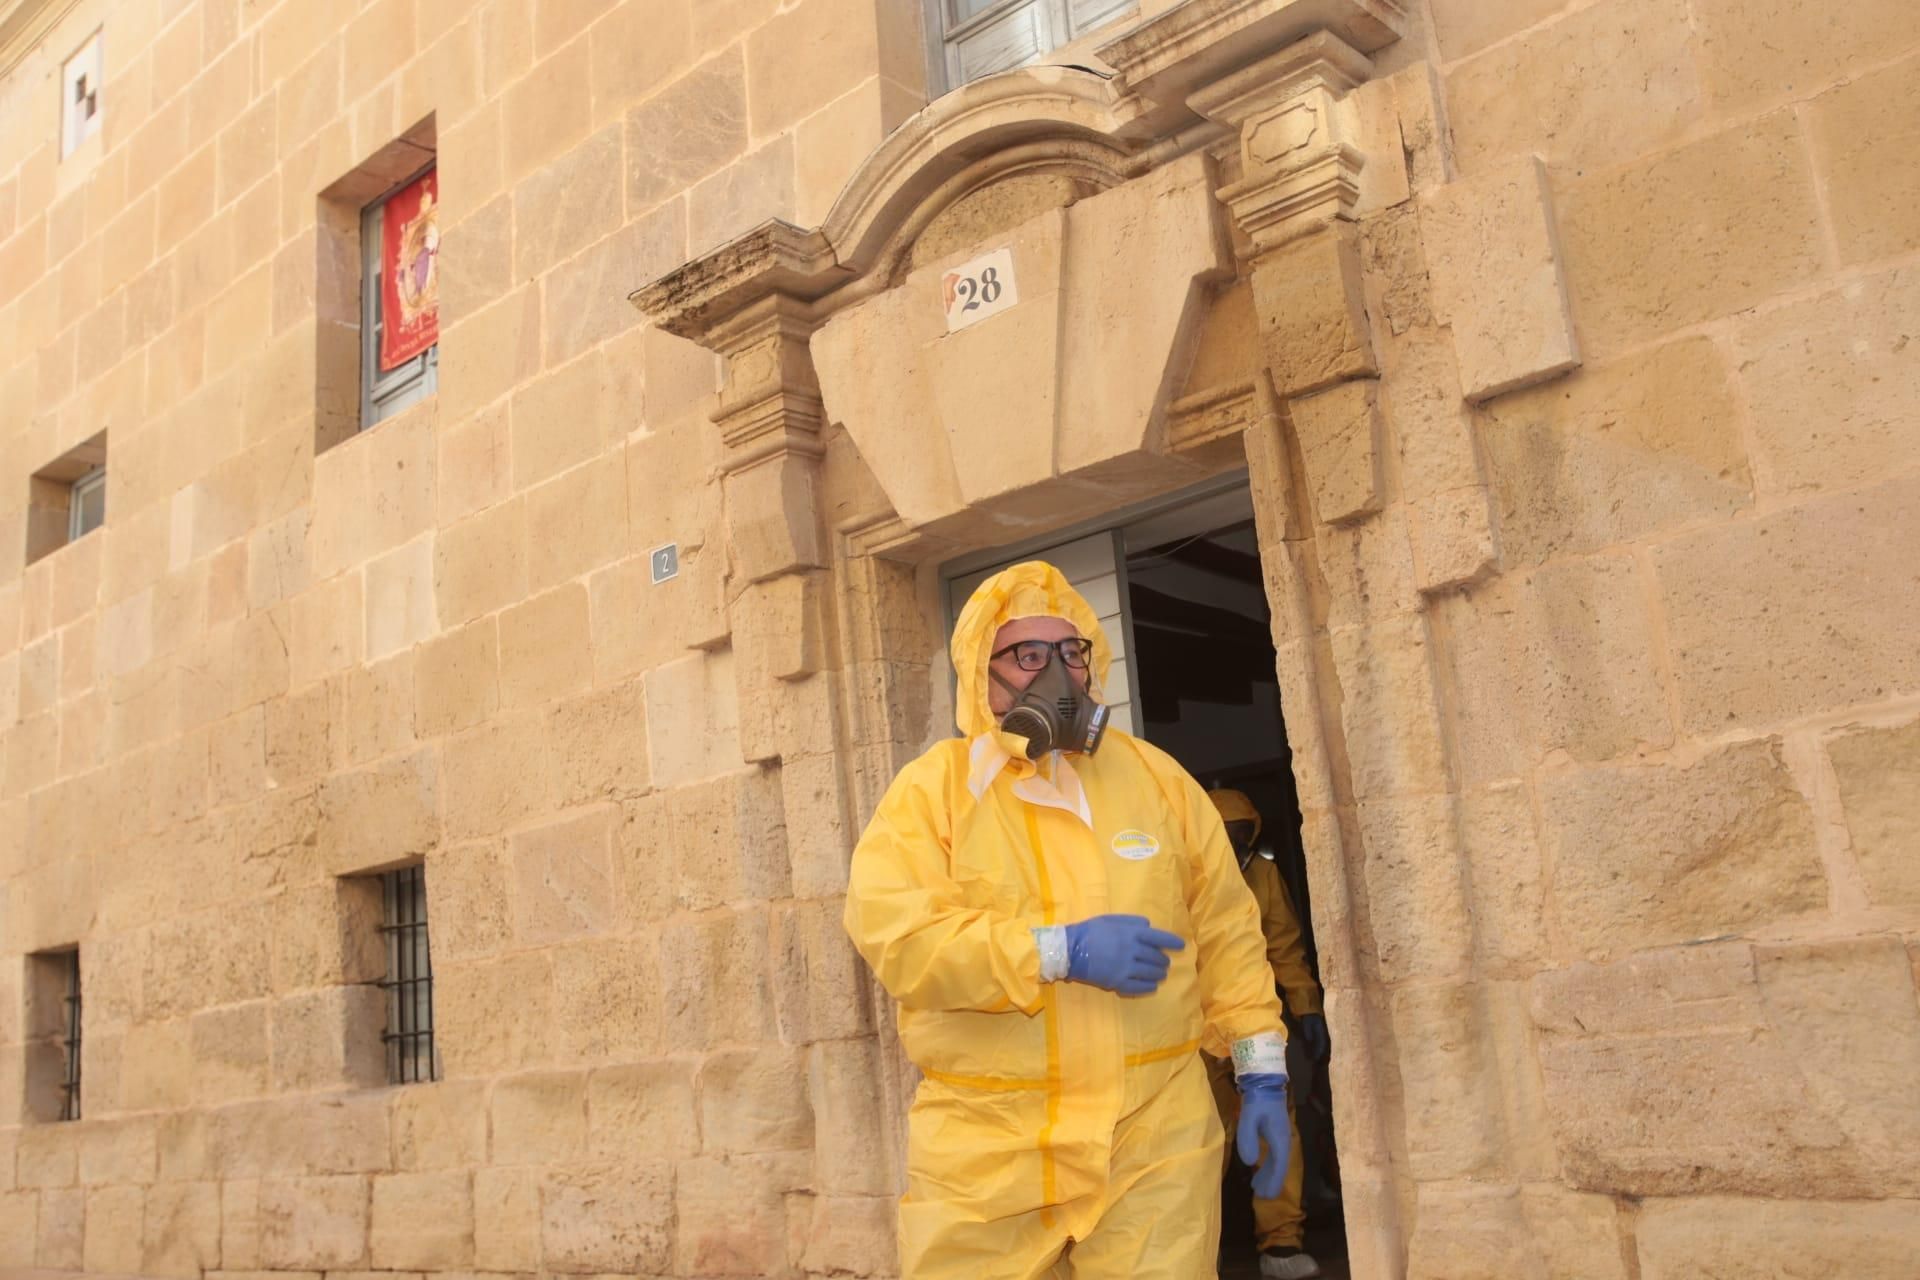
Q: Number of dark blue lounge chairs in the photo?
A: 0